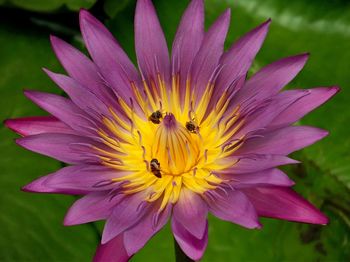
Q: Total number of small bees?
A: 3